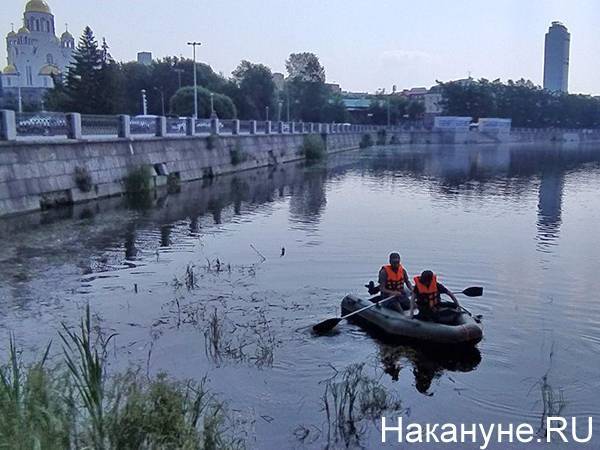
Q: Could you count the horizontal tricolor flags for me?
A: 0